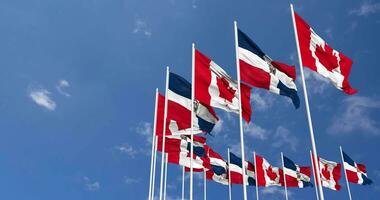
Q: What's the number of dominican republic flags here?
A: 7